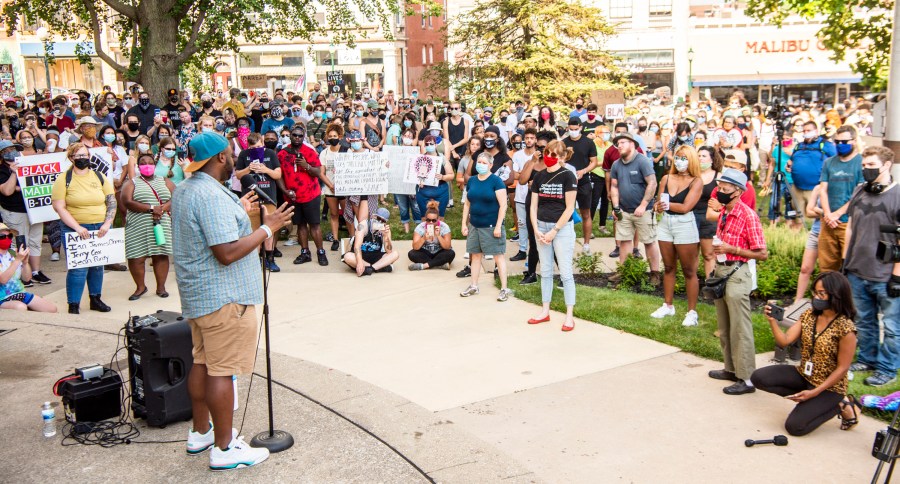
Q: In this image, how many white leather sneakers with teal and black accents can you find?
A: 2